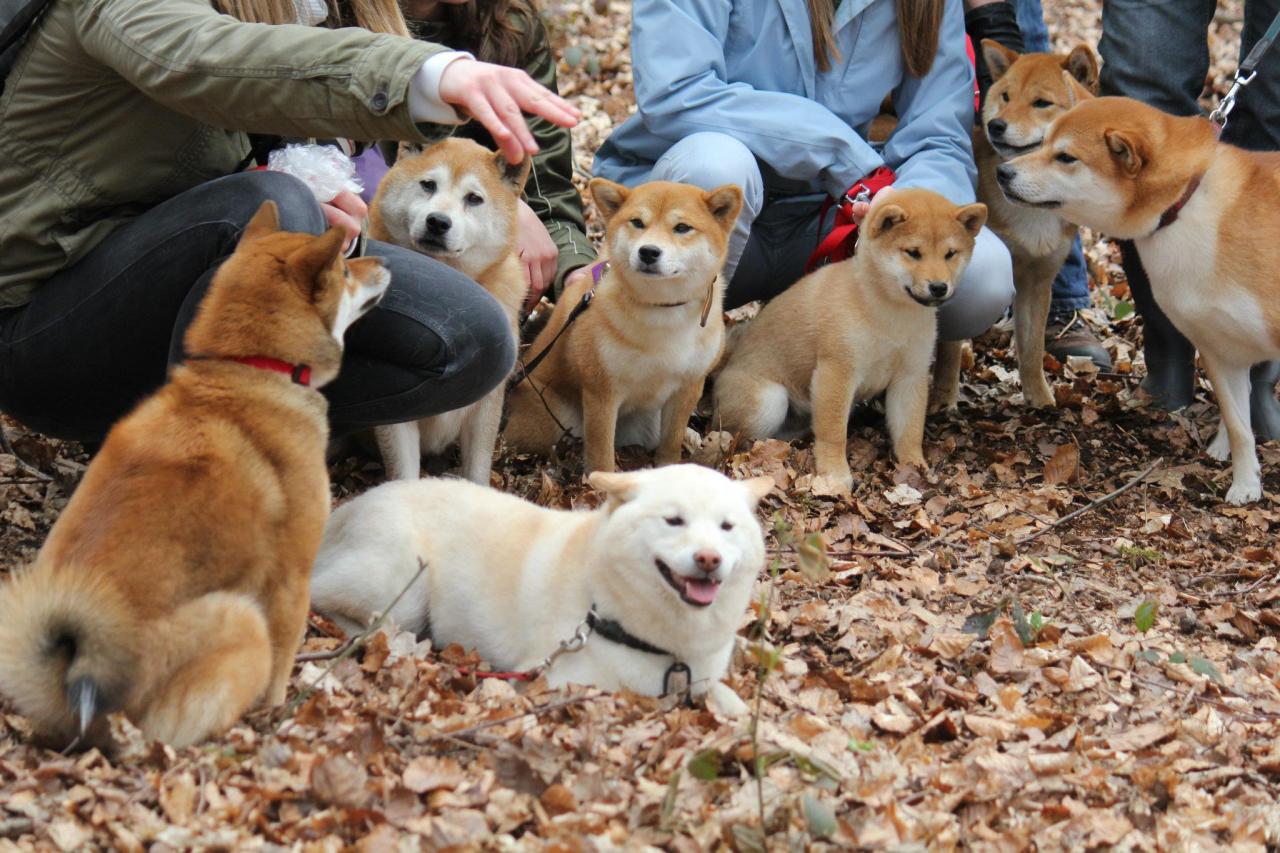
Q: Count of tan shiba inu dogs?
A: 6